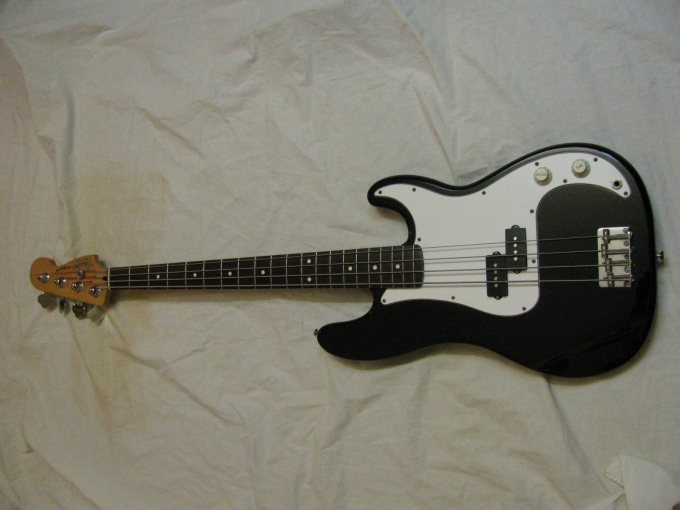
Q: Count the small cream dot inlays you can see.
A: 9